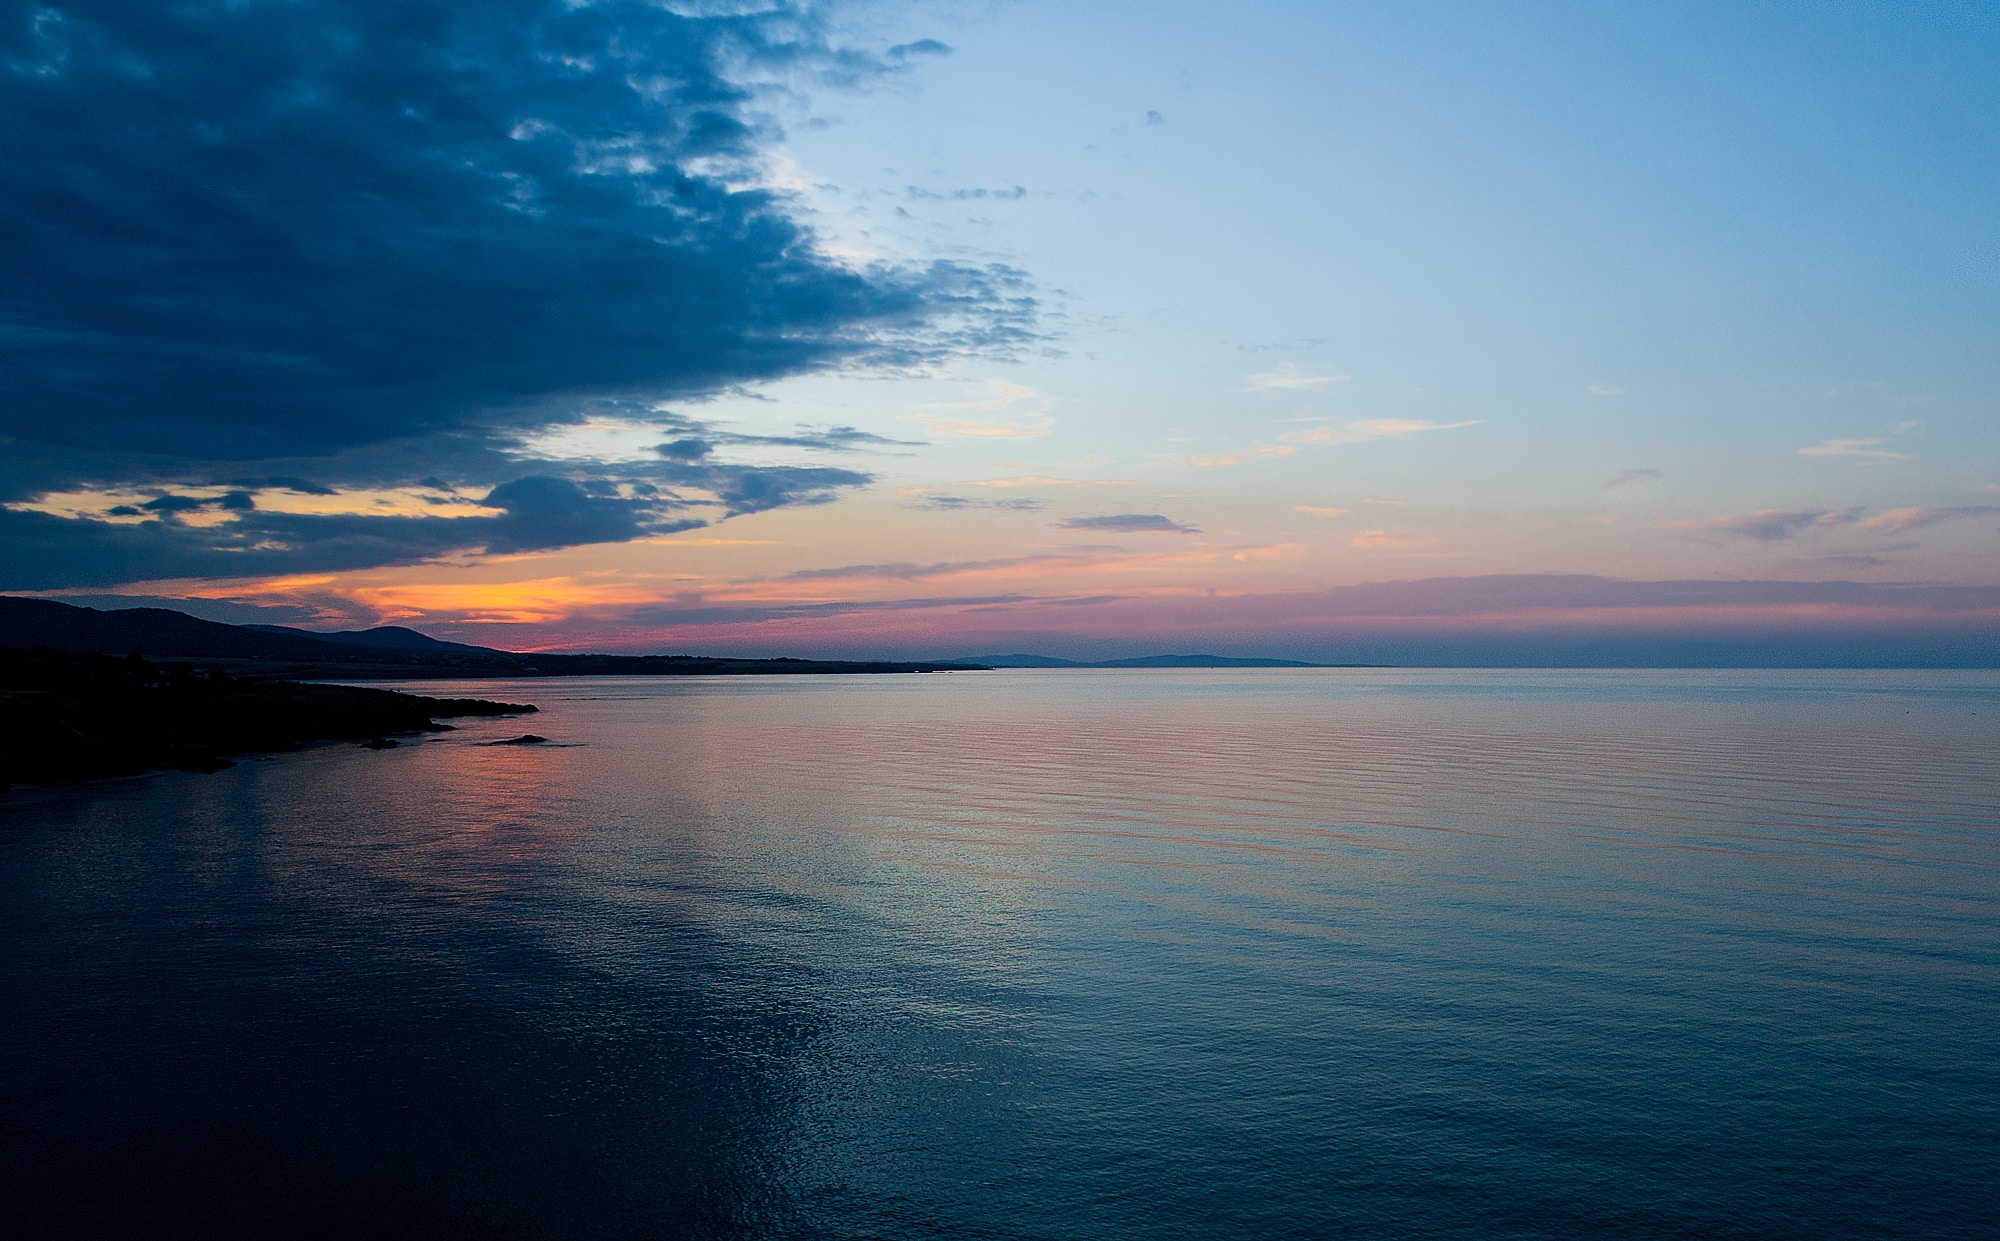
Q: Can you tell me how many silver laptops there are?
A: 0